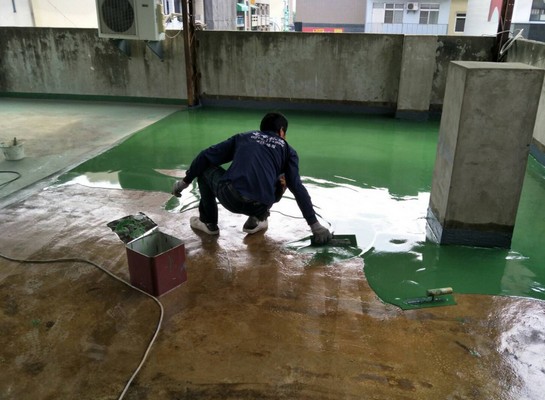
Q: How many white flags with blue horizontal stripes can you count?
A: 0